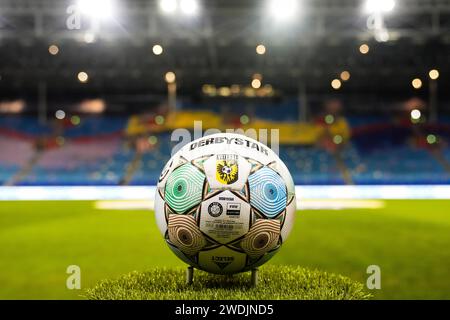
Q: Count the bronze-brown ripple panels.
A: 2